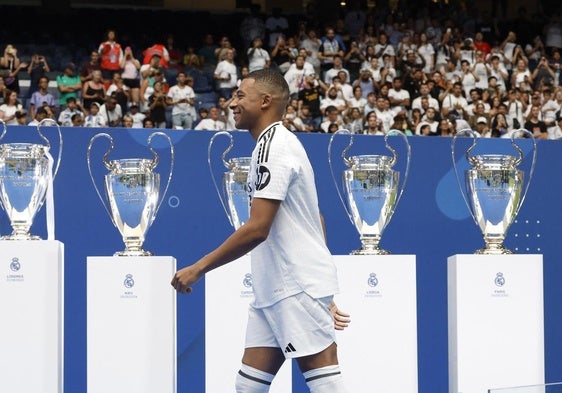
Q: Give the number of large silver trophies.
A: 5